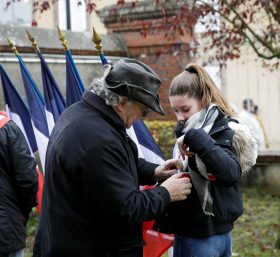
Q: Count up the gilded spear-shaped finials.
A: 4